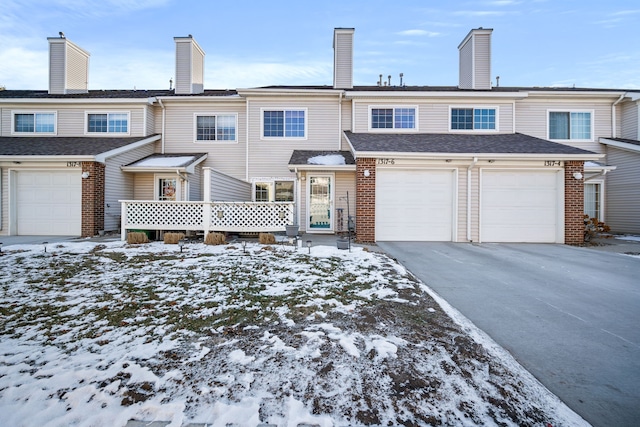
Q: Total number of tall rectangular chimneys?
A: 4